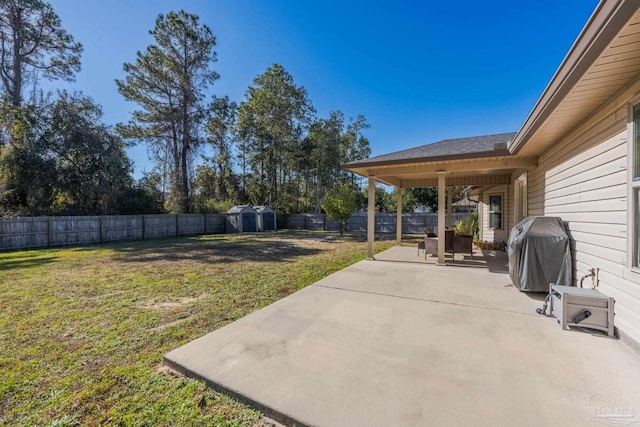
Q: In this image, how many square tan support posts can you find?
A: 4